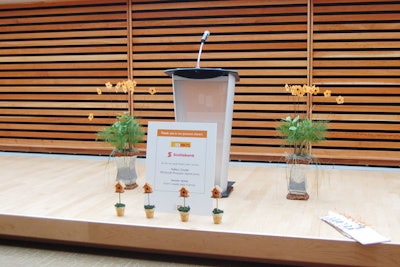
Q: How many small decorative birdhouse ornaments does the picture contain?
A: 4